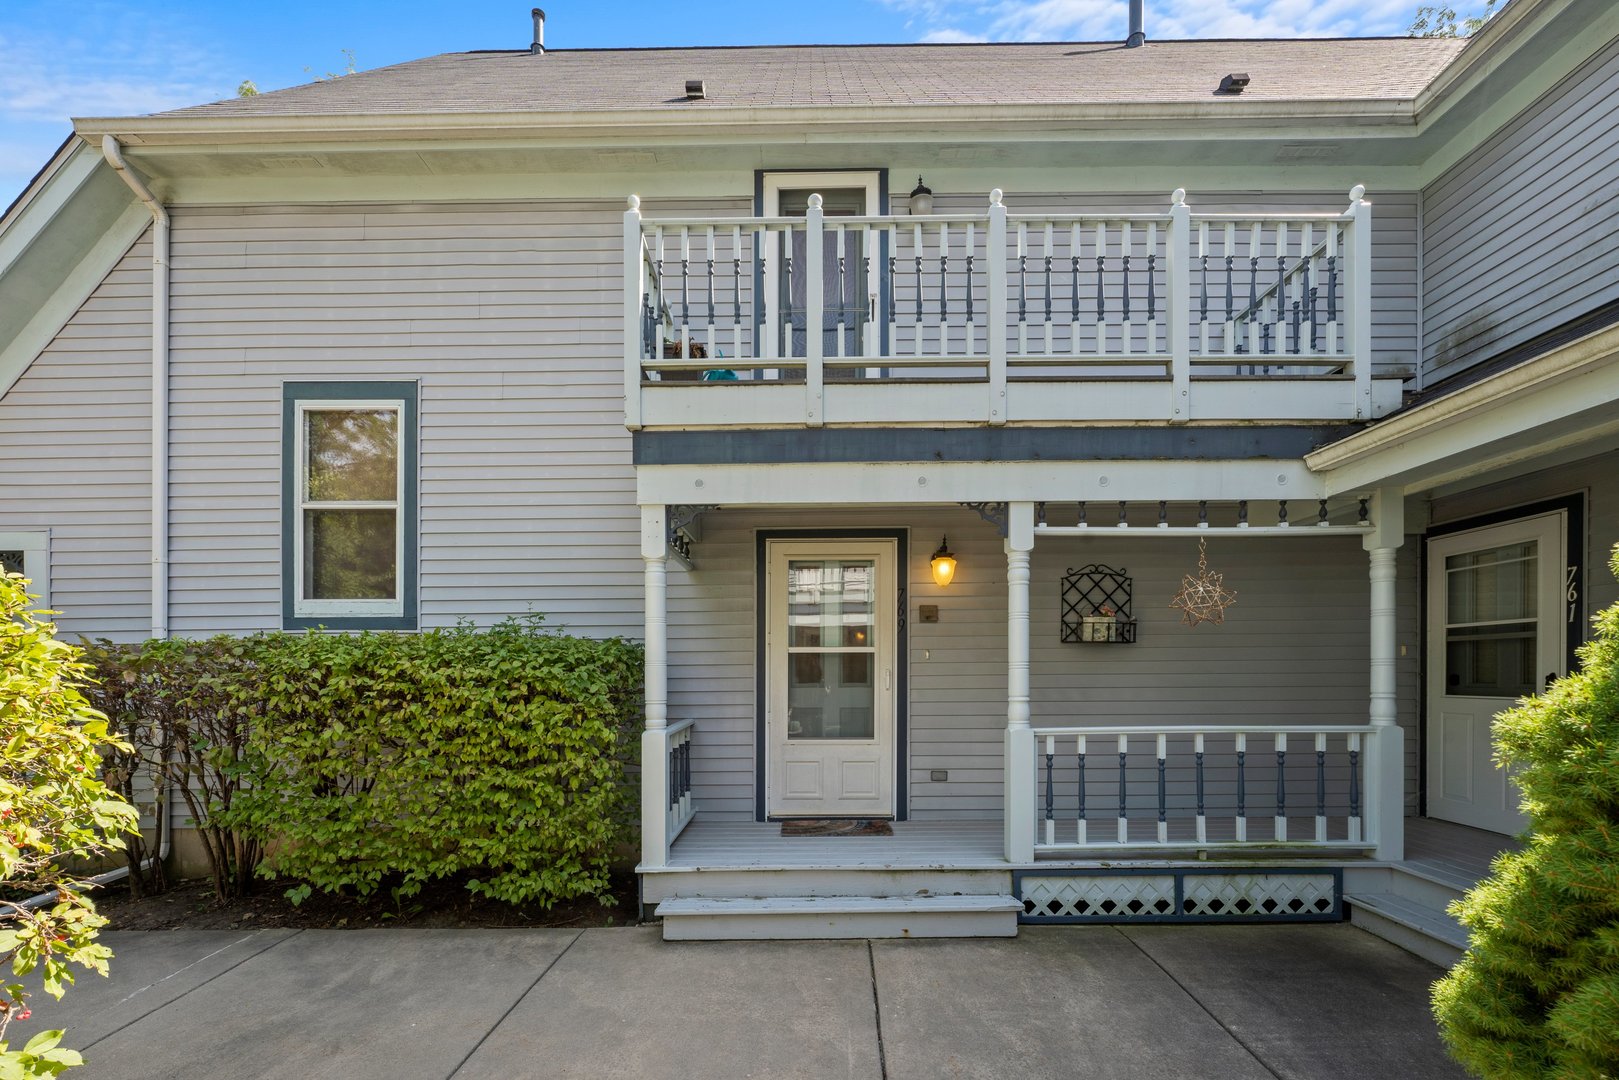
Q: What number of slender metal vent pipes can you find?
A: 2